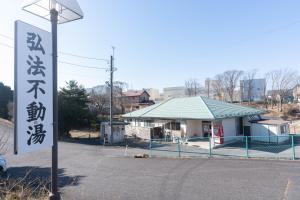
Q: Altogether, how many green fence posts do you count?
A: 5